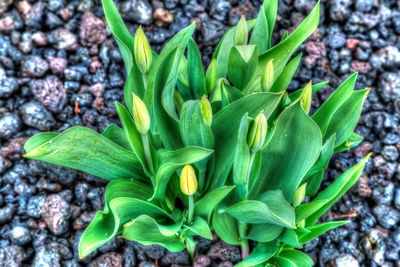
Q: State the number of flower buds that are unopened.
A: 10